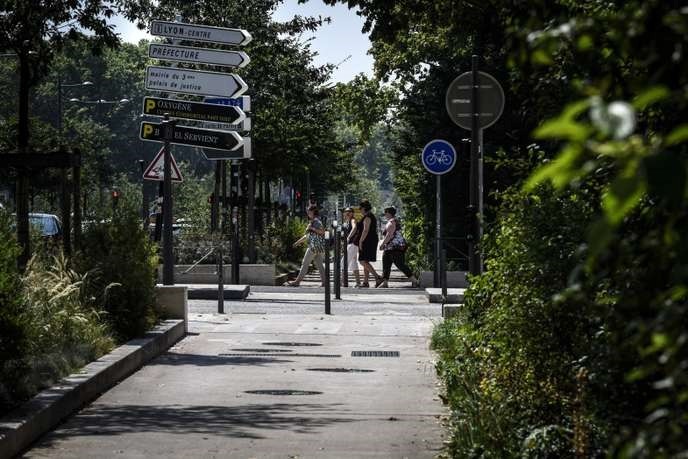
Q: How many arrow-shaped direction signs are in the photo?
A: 5